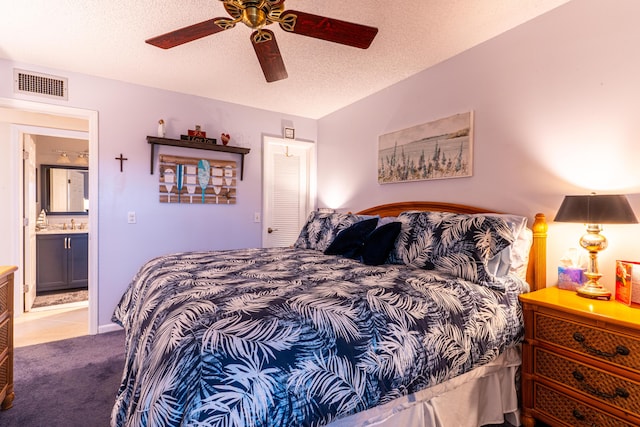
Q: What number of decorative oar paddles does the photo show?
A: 6